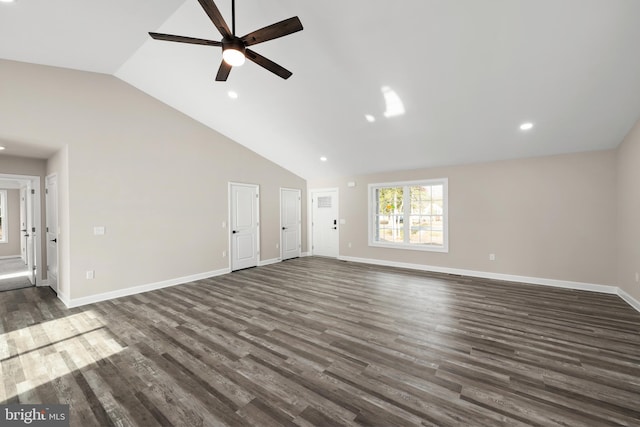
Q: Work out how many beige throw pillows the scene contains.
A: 0